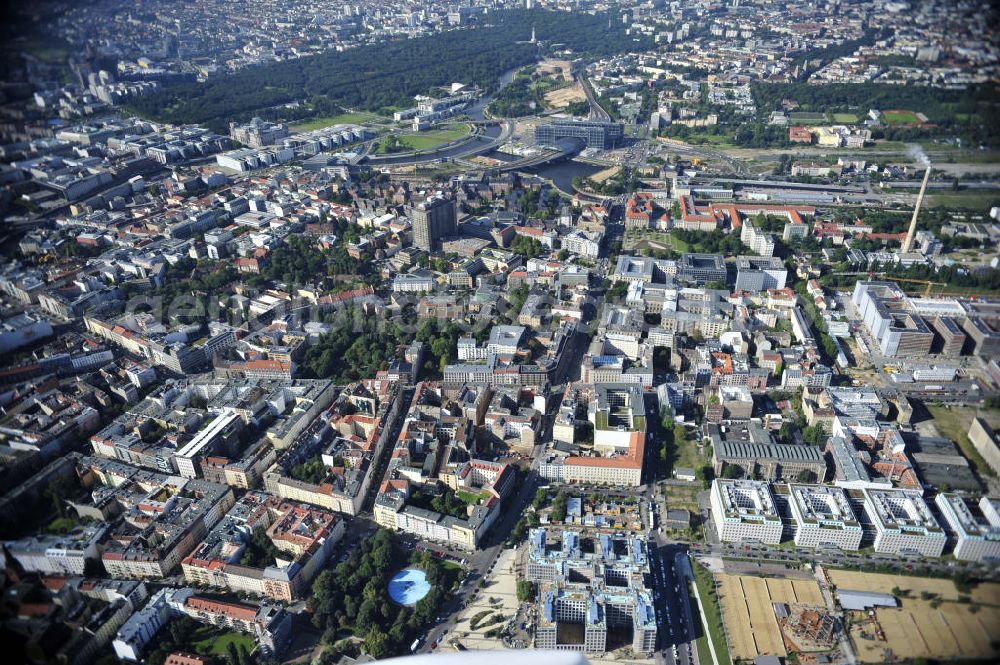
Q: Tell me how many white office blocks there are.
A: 4